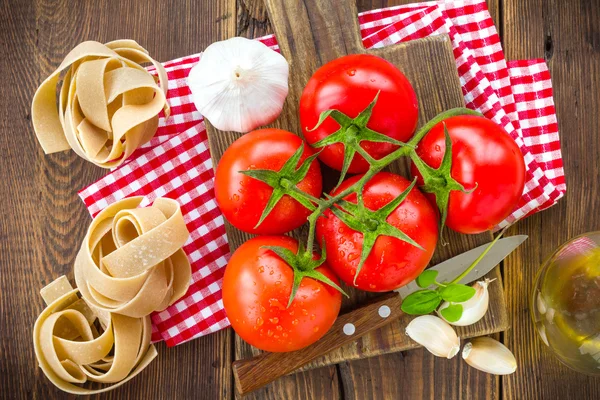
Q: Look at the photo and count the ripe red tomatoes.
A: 5